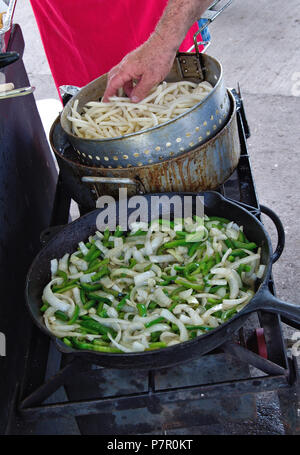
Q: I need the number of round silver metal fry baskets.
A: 1